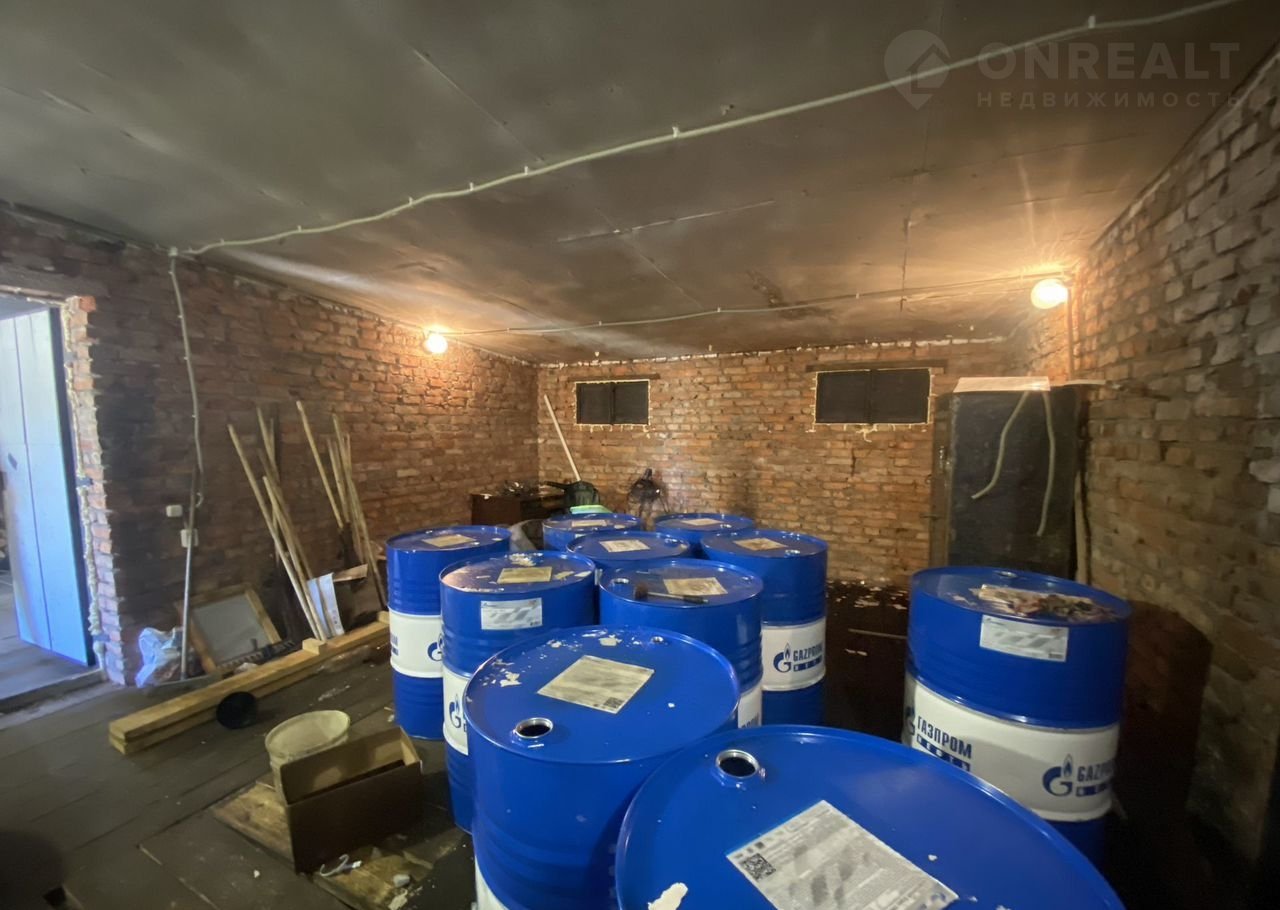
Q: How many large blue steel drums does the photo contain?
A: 10